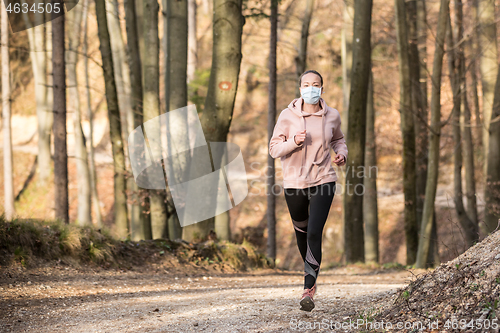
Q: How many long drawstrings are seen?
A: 2